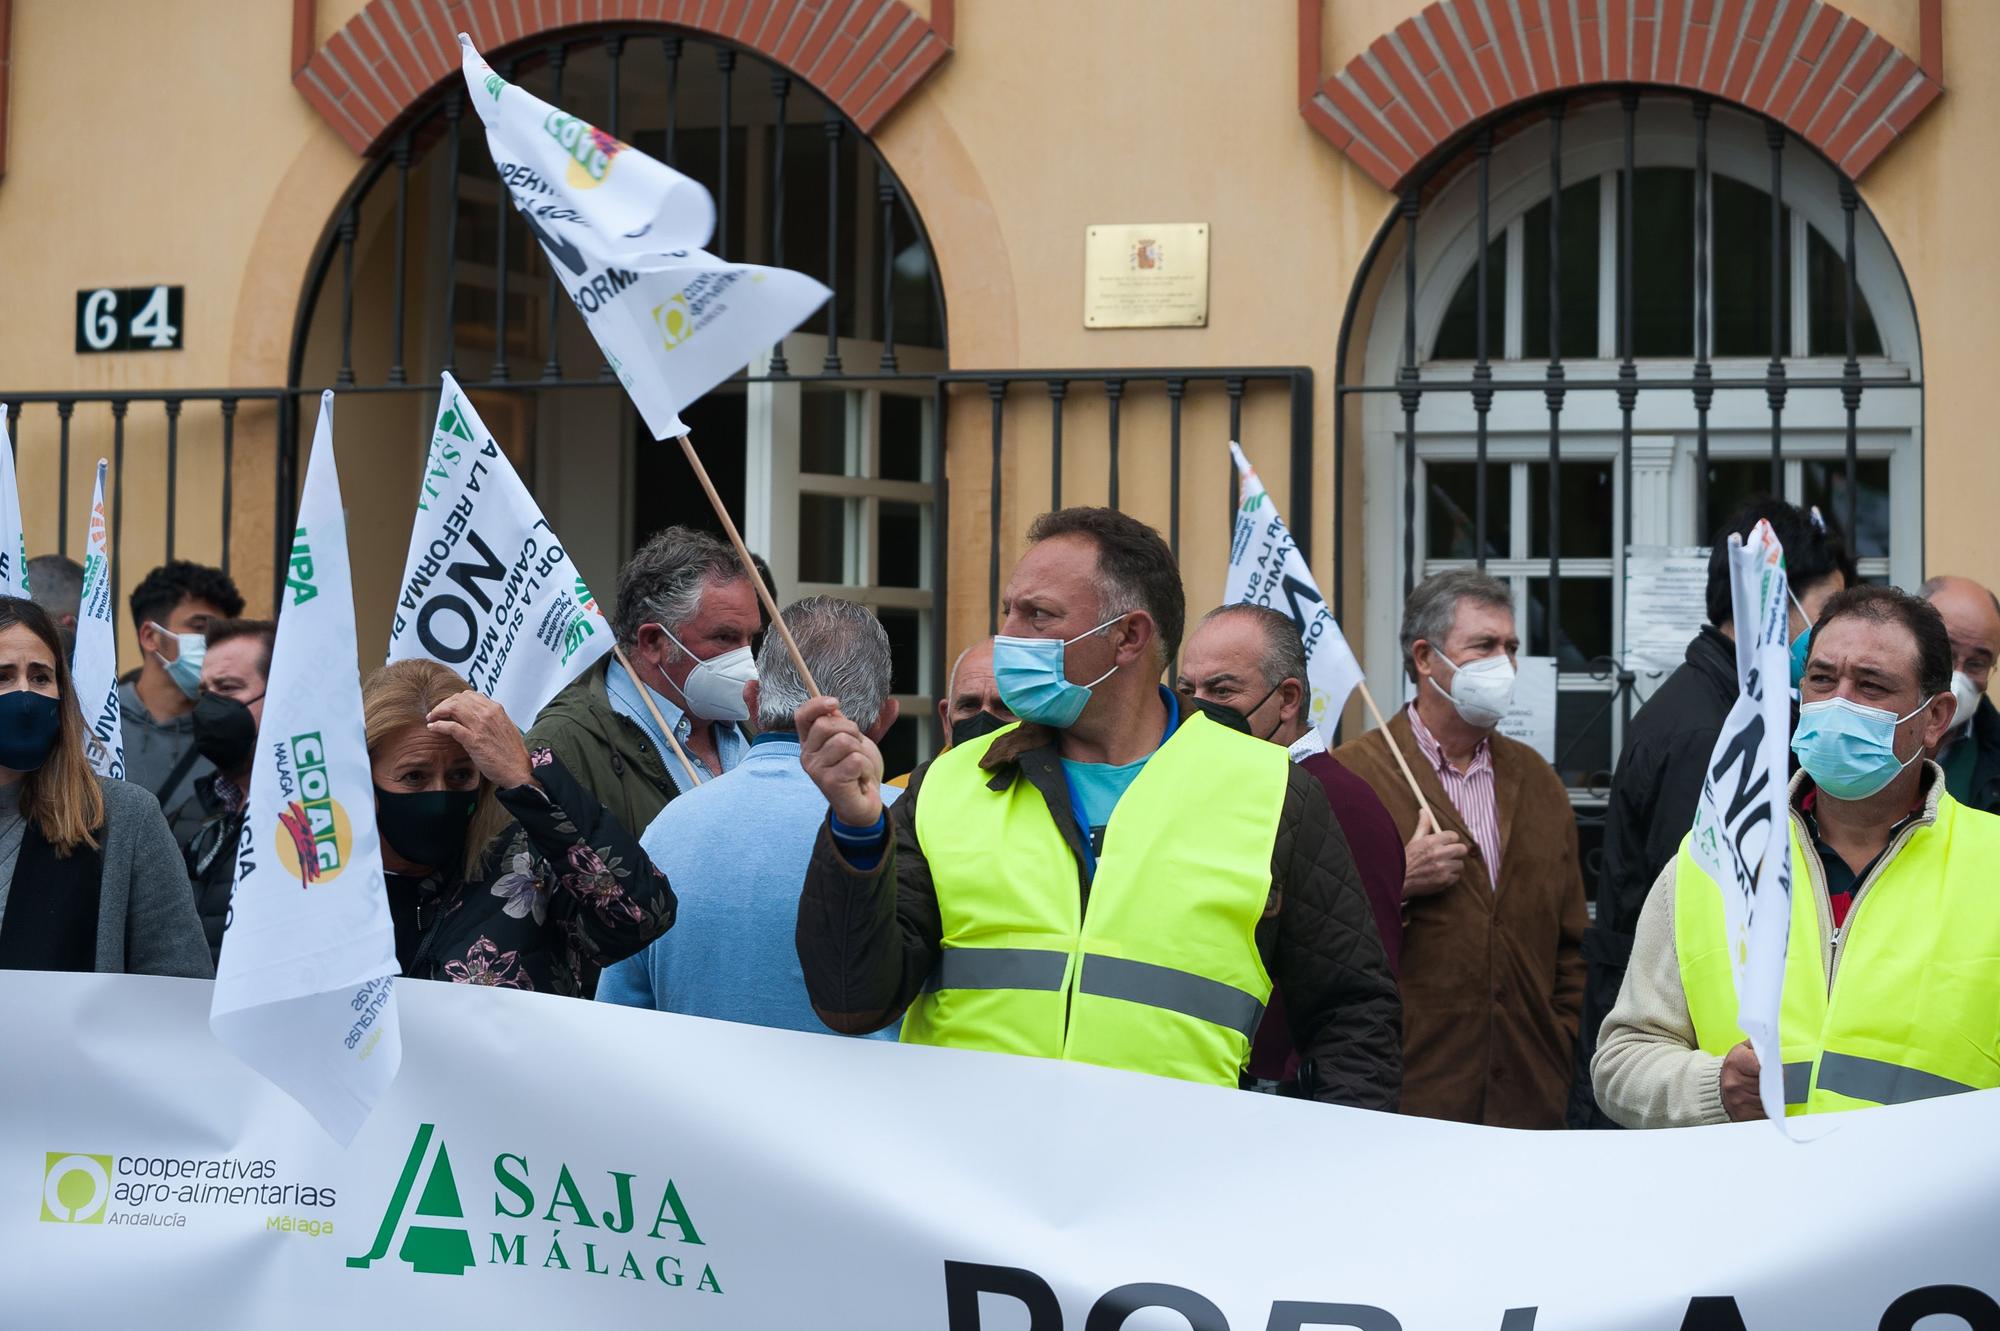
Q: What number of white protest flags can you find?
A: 7